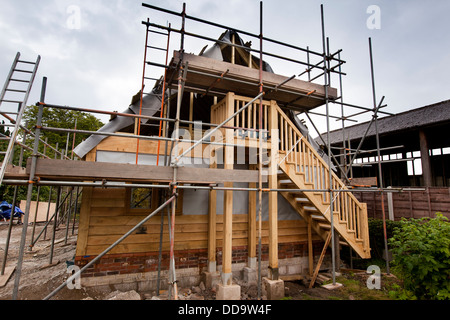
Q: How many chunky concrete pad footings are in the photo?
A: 4